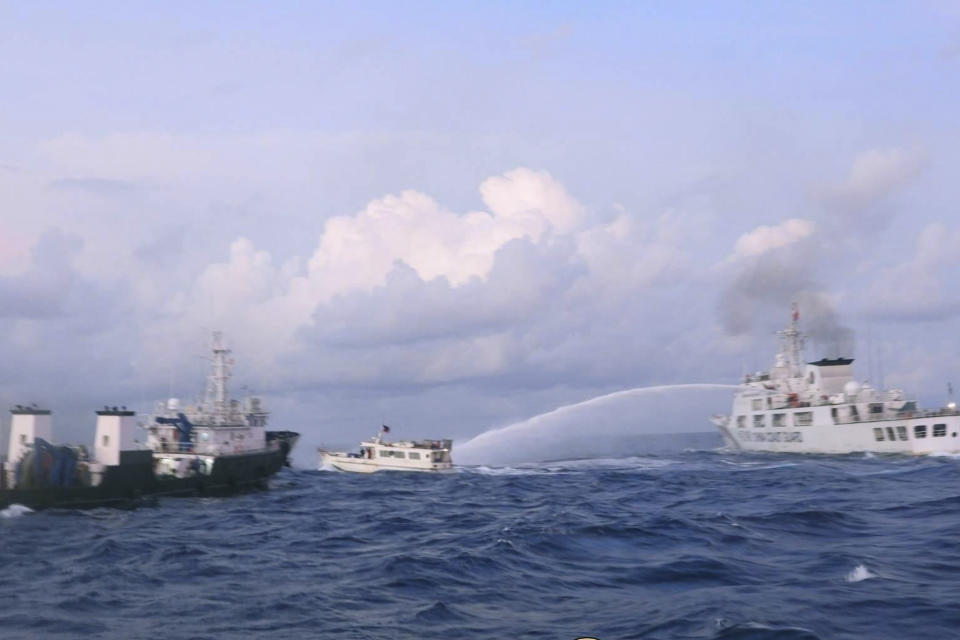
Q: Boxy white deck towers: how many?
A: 2